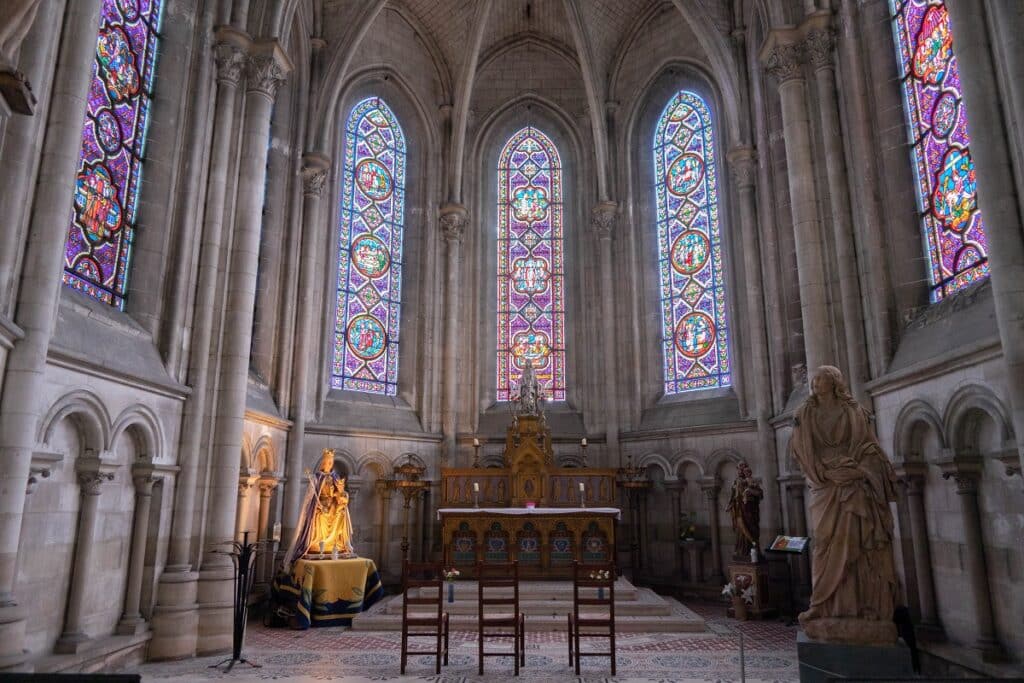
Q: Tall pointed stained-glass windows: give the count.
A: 5